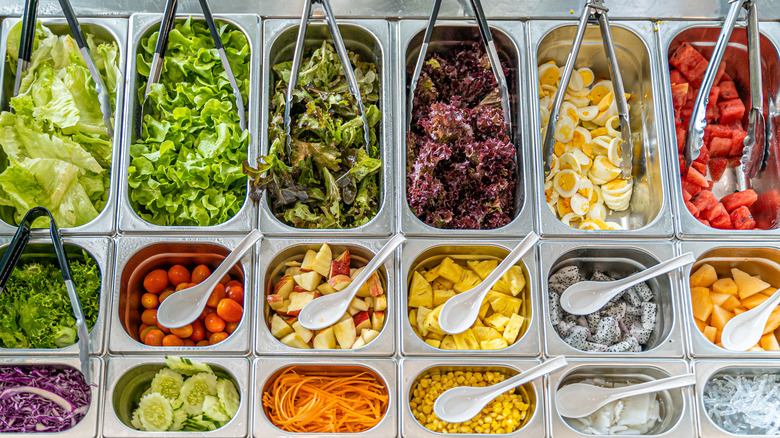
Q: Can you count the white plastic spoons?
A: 7